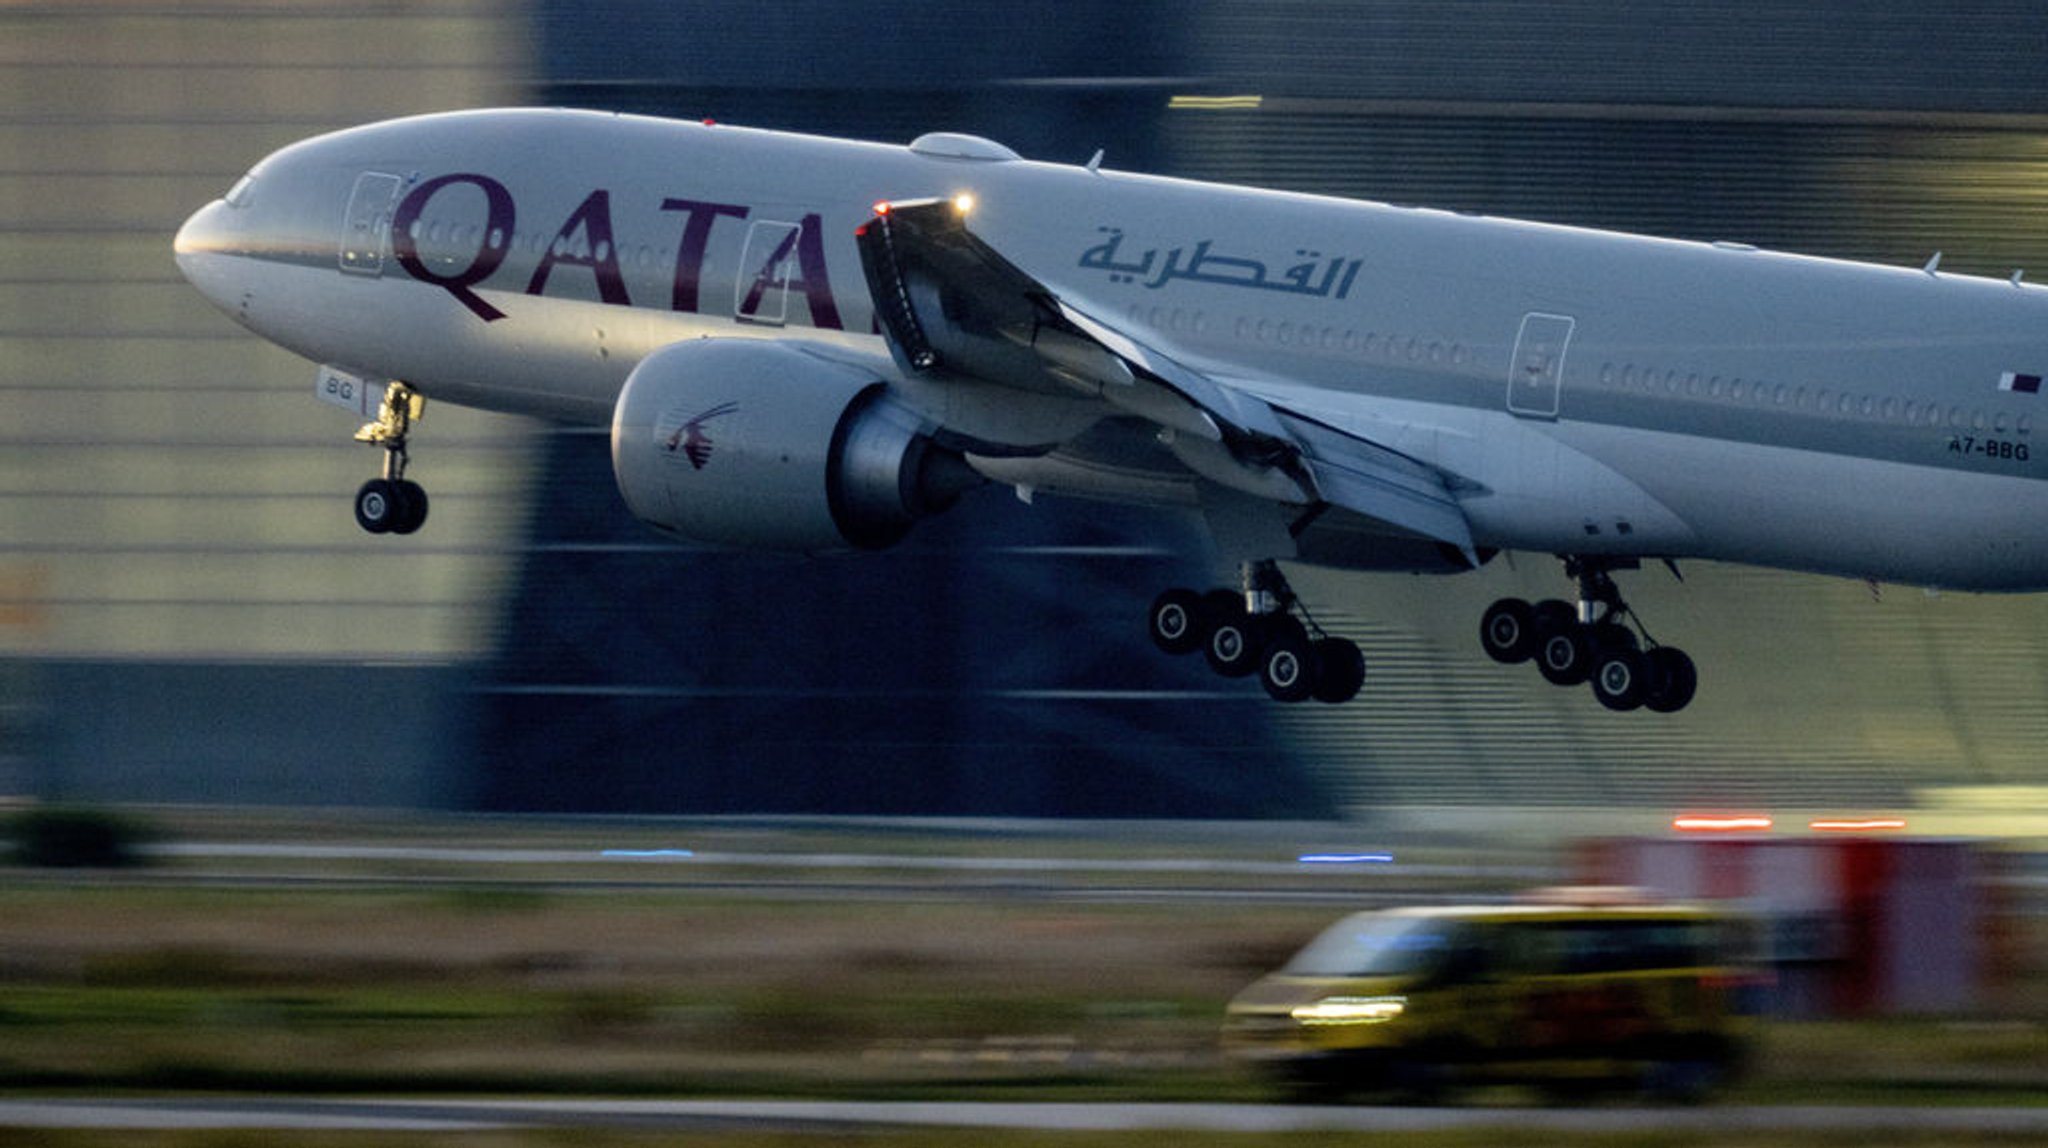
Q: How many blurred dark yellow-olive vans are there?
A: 1